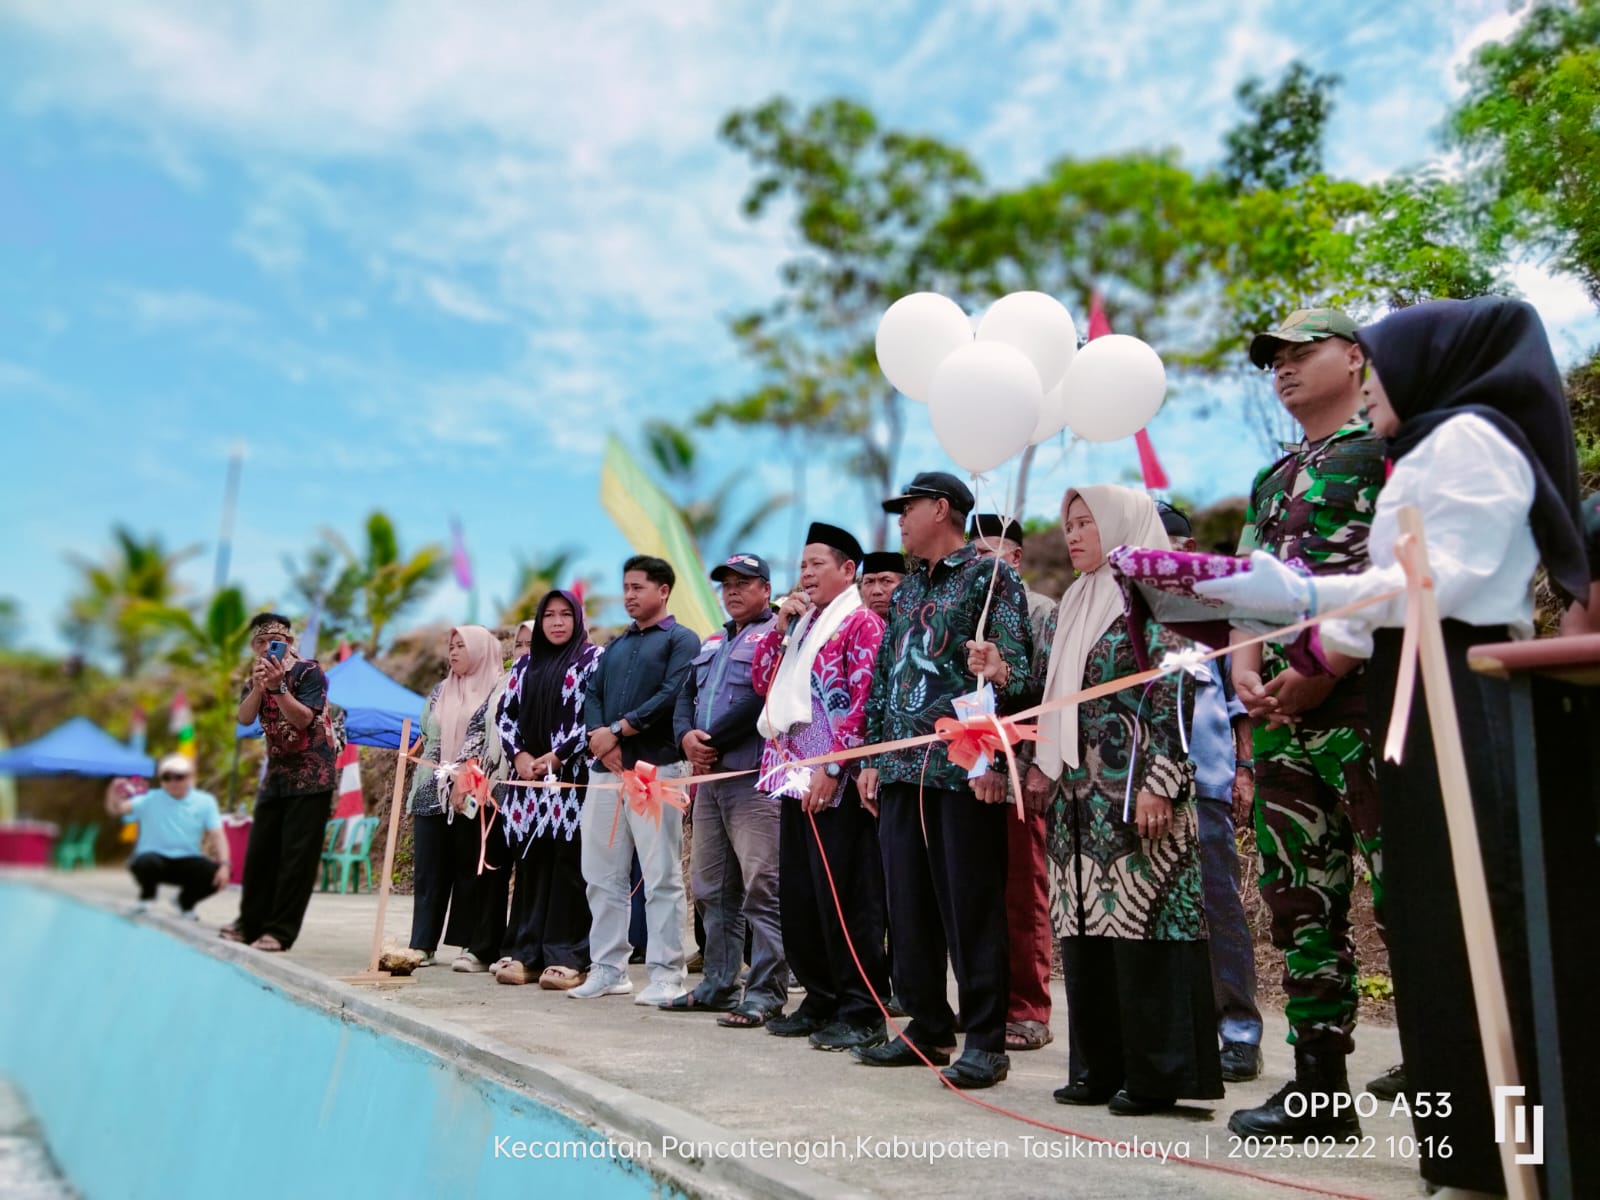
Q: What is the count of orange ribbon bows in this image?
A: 3